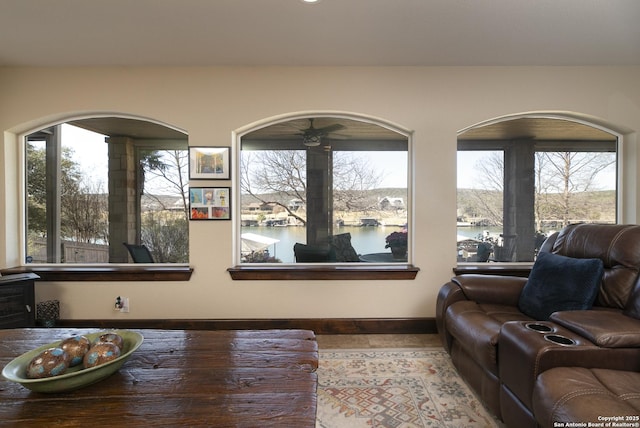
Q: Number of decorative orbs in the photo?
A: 4